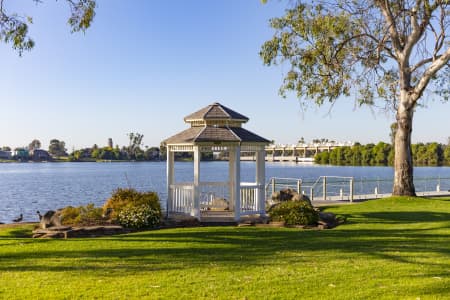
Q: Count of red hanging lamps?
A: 0